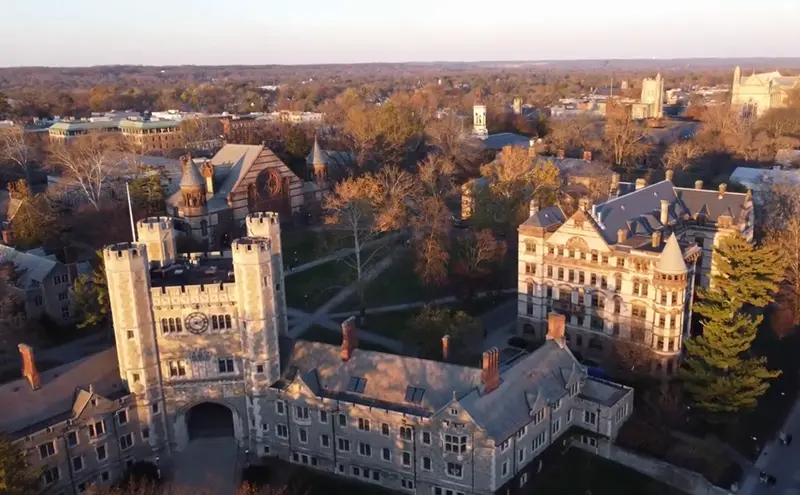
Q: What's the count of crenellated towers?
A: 4